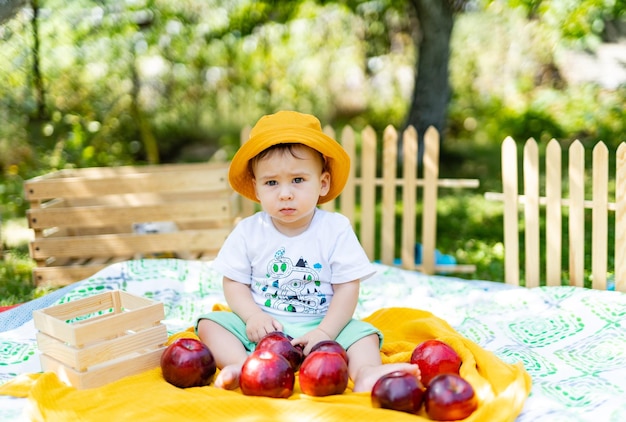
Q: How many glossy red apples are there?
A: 8